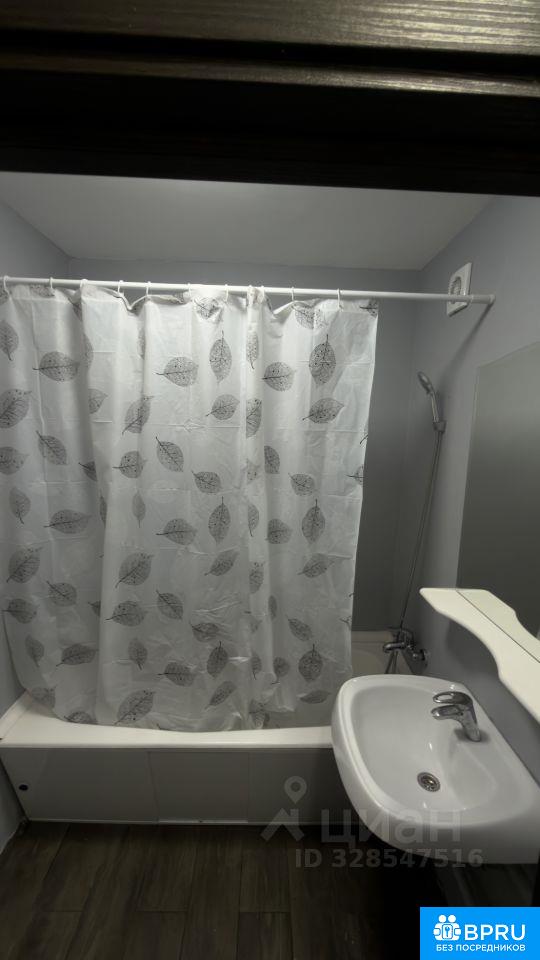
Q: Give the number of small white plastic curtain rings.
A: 11